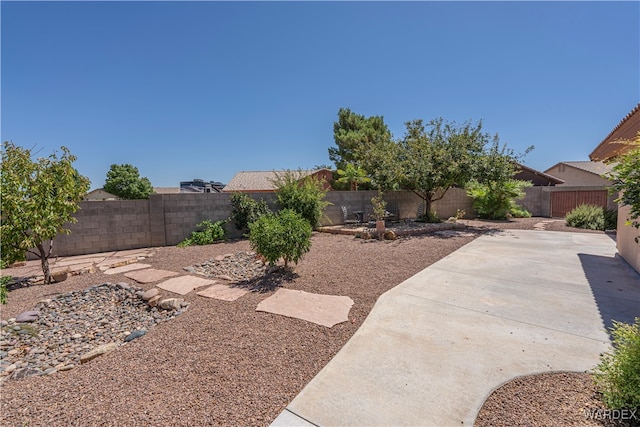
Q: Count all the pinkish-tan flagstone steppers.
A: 5